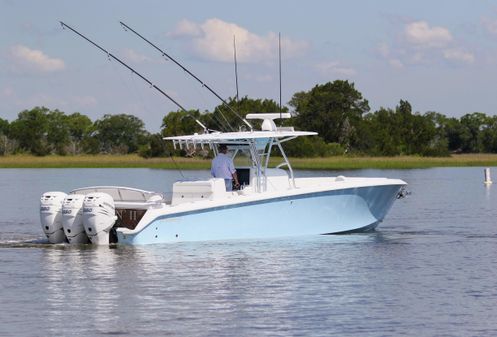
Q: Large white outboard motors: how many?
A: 3